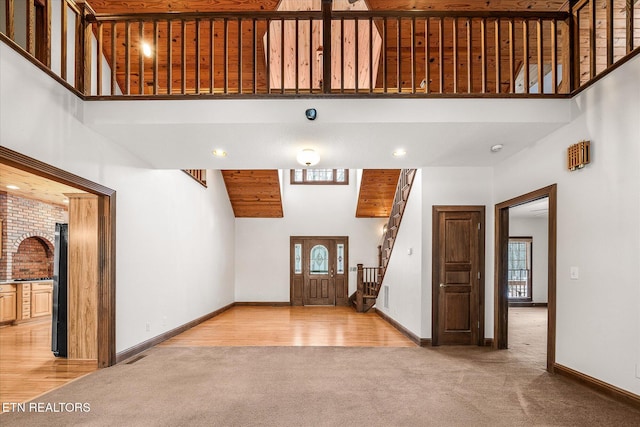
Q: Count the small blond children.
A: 0